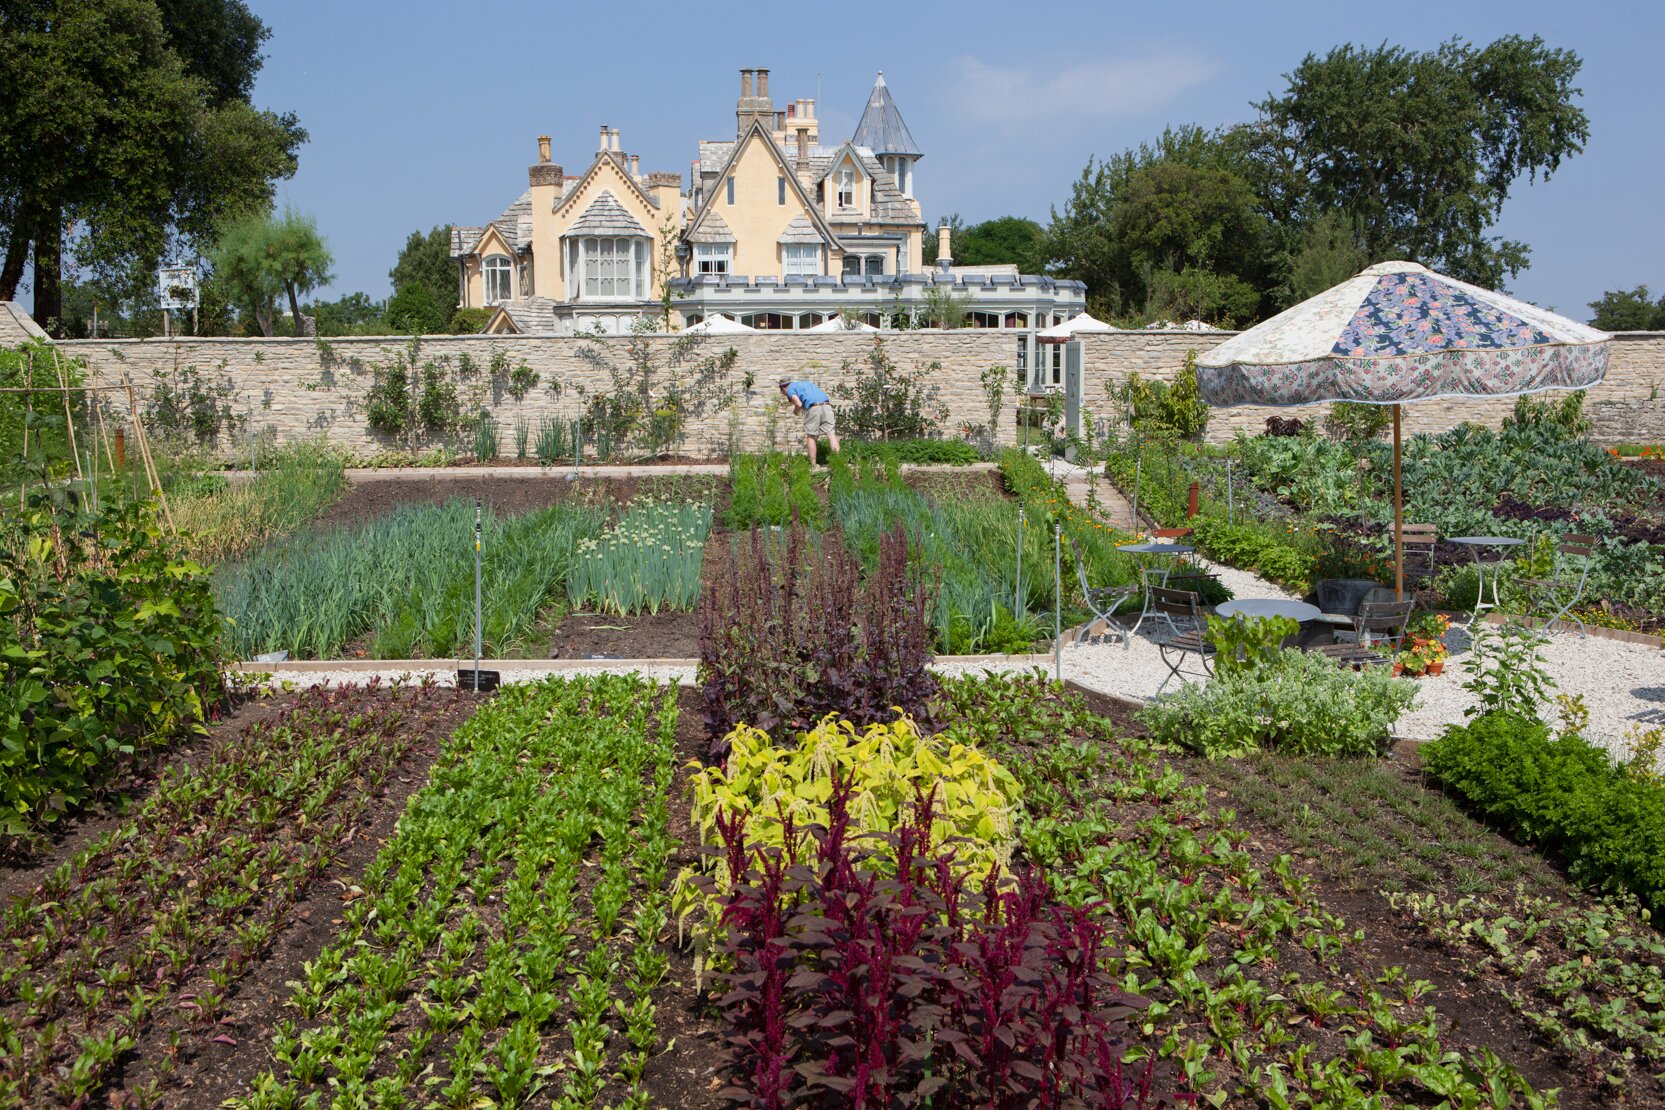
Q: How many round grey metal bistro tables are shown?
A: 3